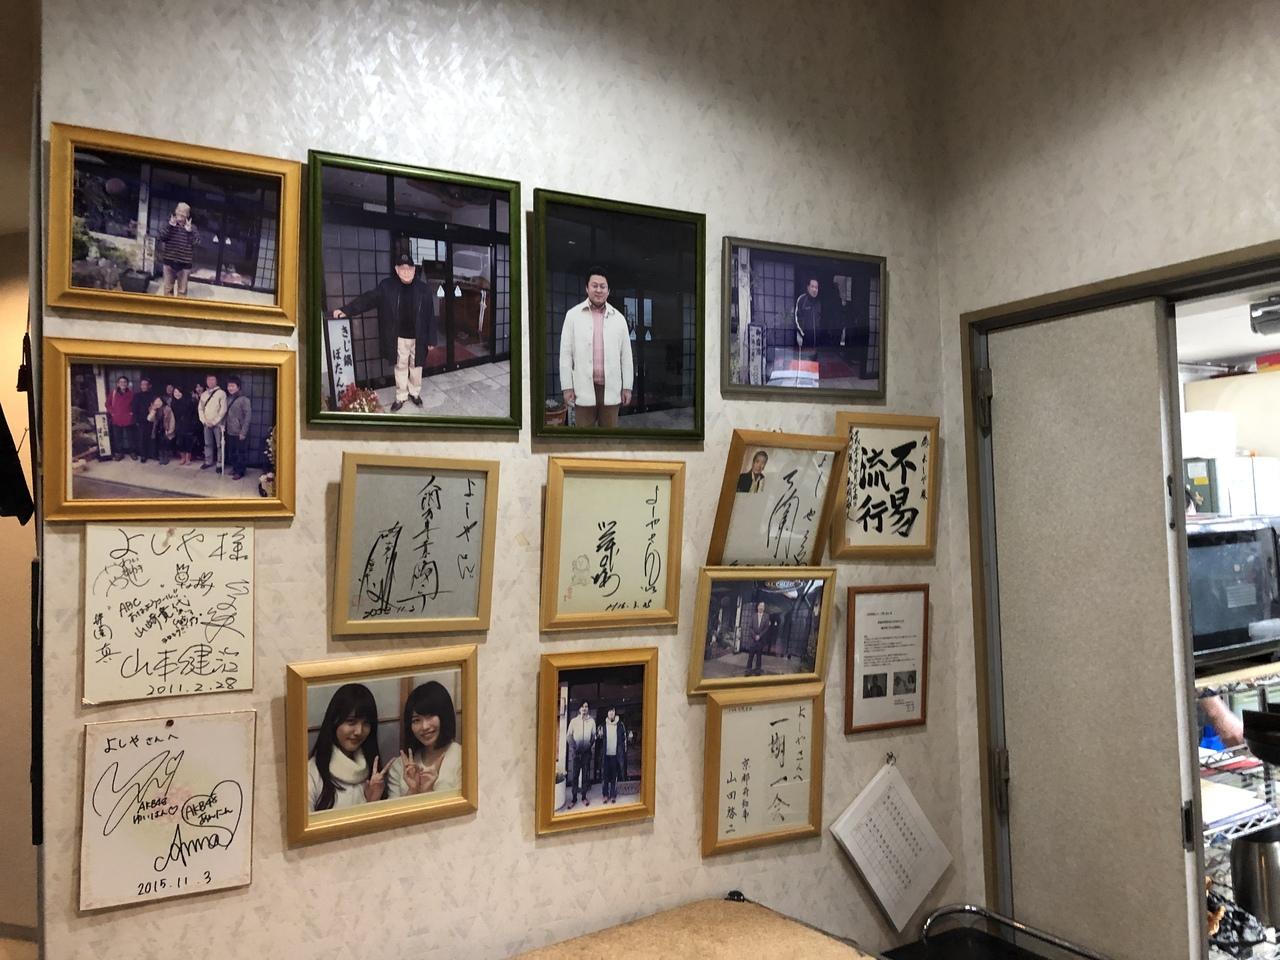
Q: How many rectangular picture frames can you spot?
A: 14